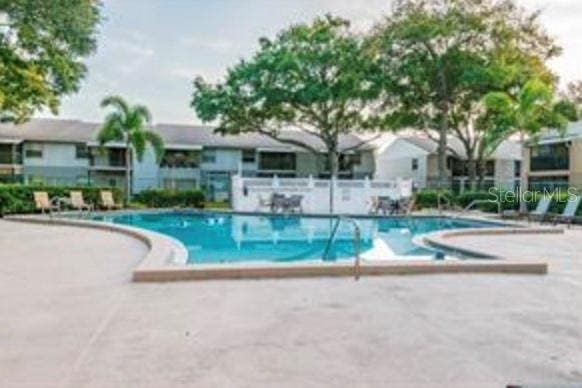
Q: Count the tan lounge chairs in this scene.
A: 3